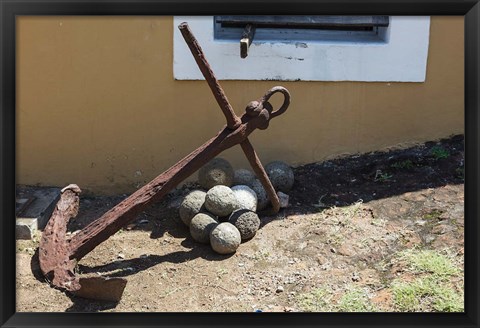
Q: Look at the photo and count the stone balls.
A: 10